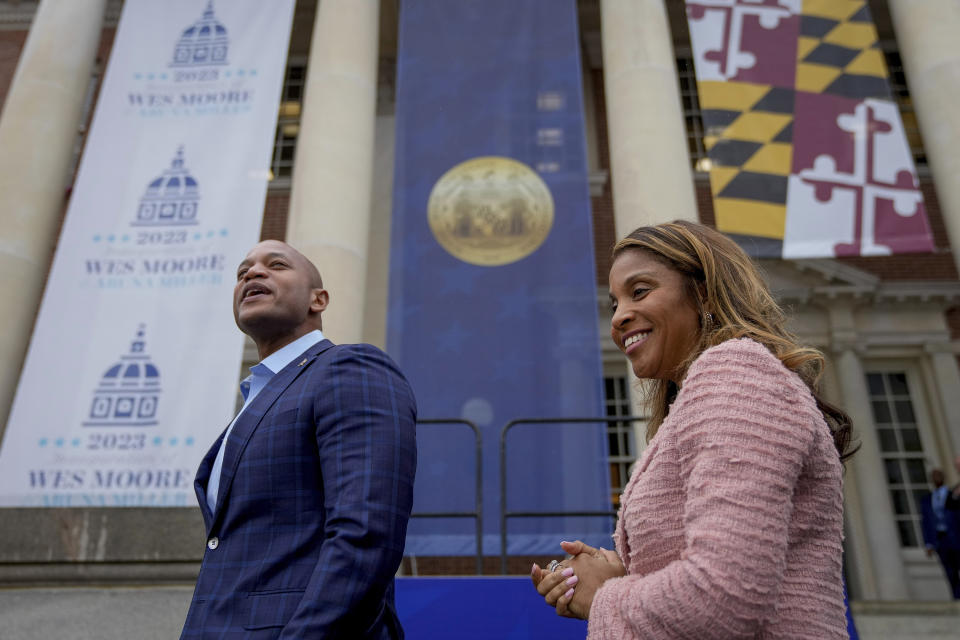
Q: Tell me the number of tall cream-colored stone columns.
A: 4